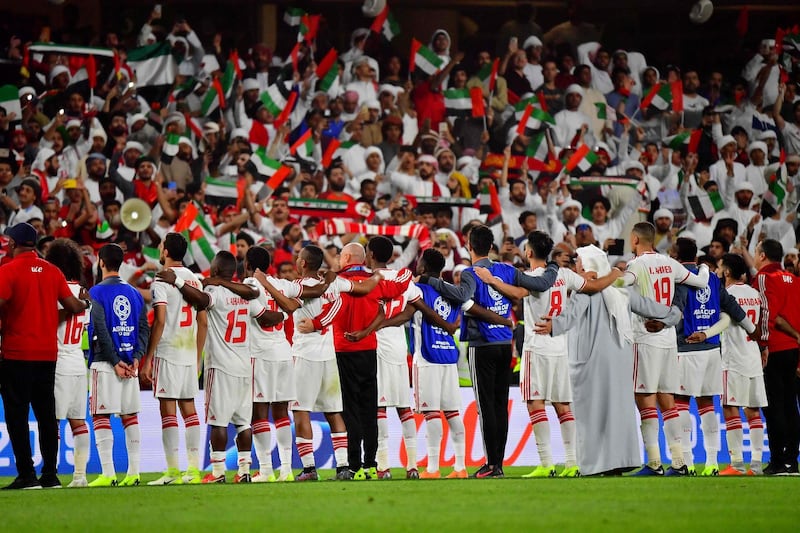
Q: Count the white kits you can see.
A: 9